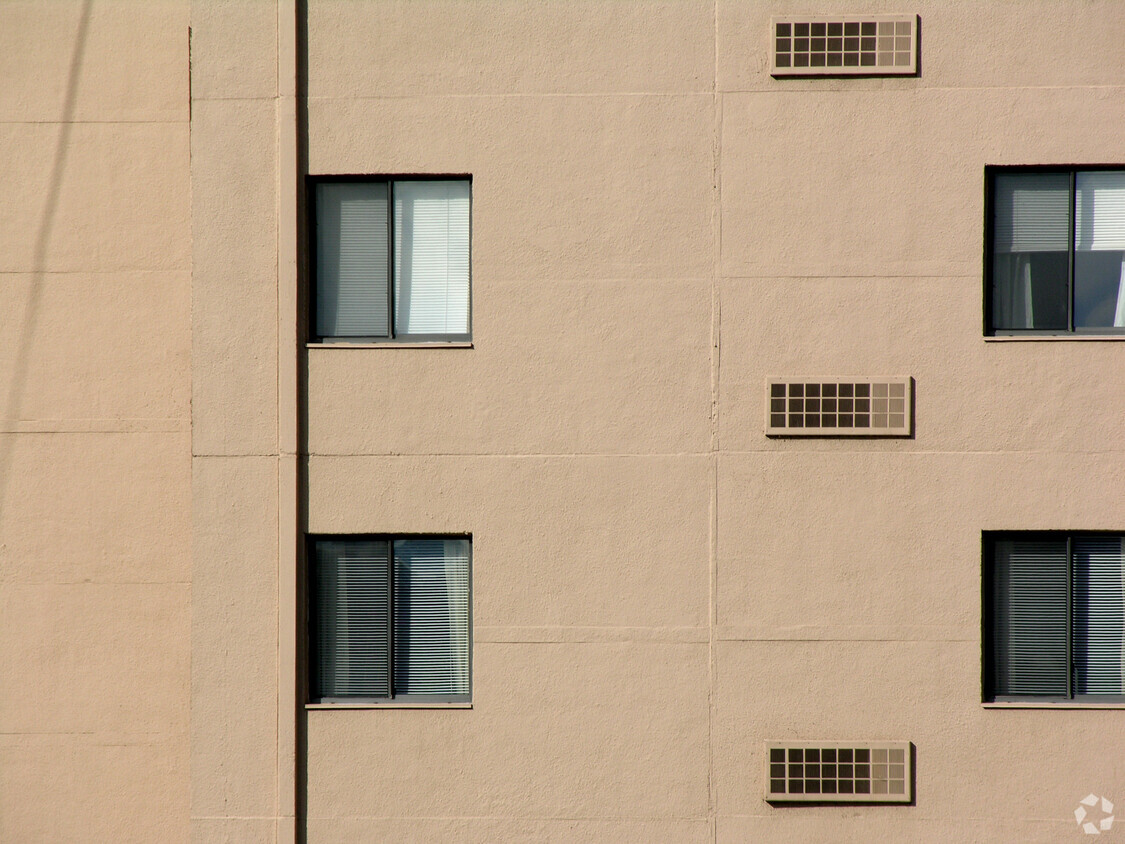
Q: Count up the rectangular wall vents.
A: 3